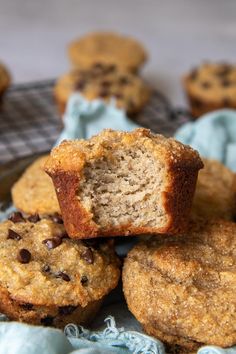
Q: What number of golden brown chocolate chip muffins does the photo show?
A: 3